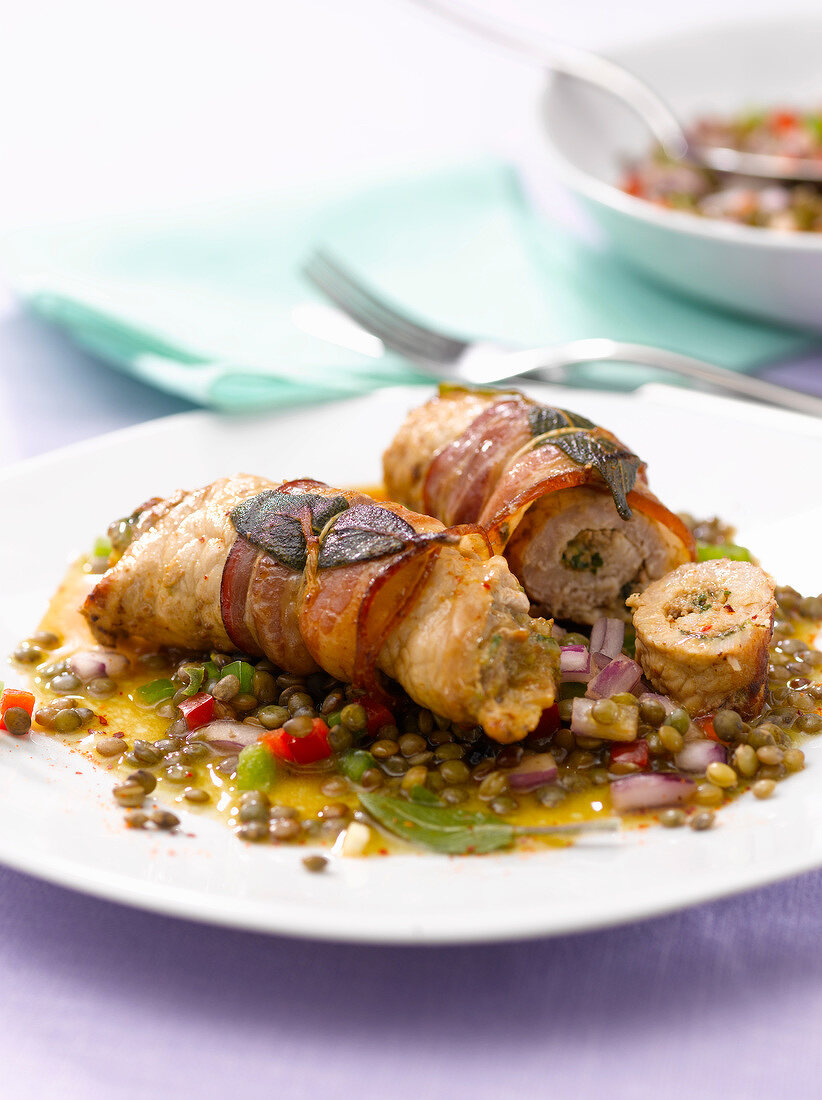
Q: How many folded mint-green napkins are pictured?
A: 1